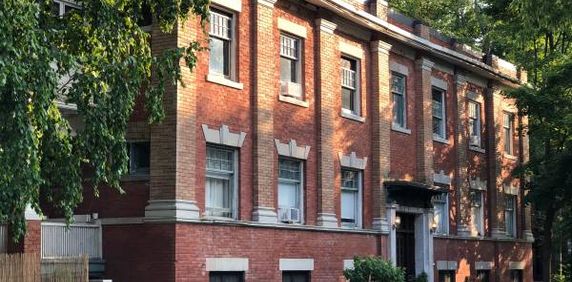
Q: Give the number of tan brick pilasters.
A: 8